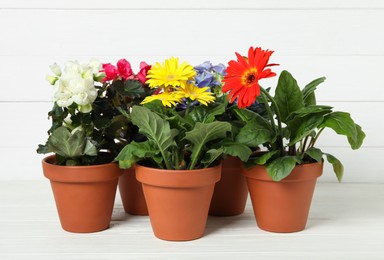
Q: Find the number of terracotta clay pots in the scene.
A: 5